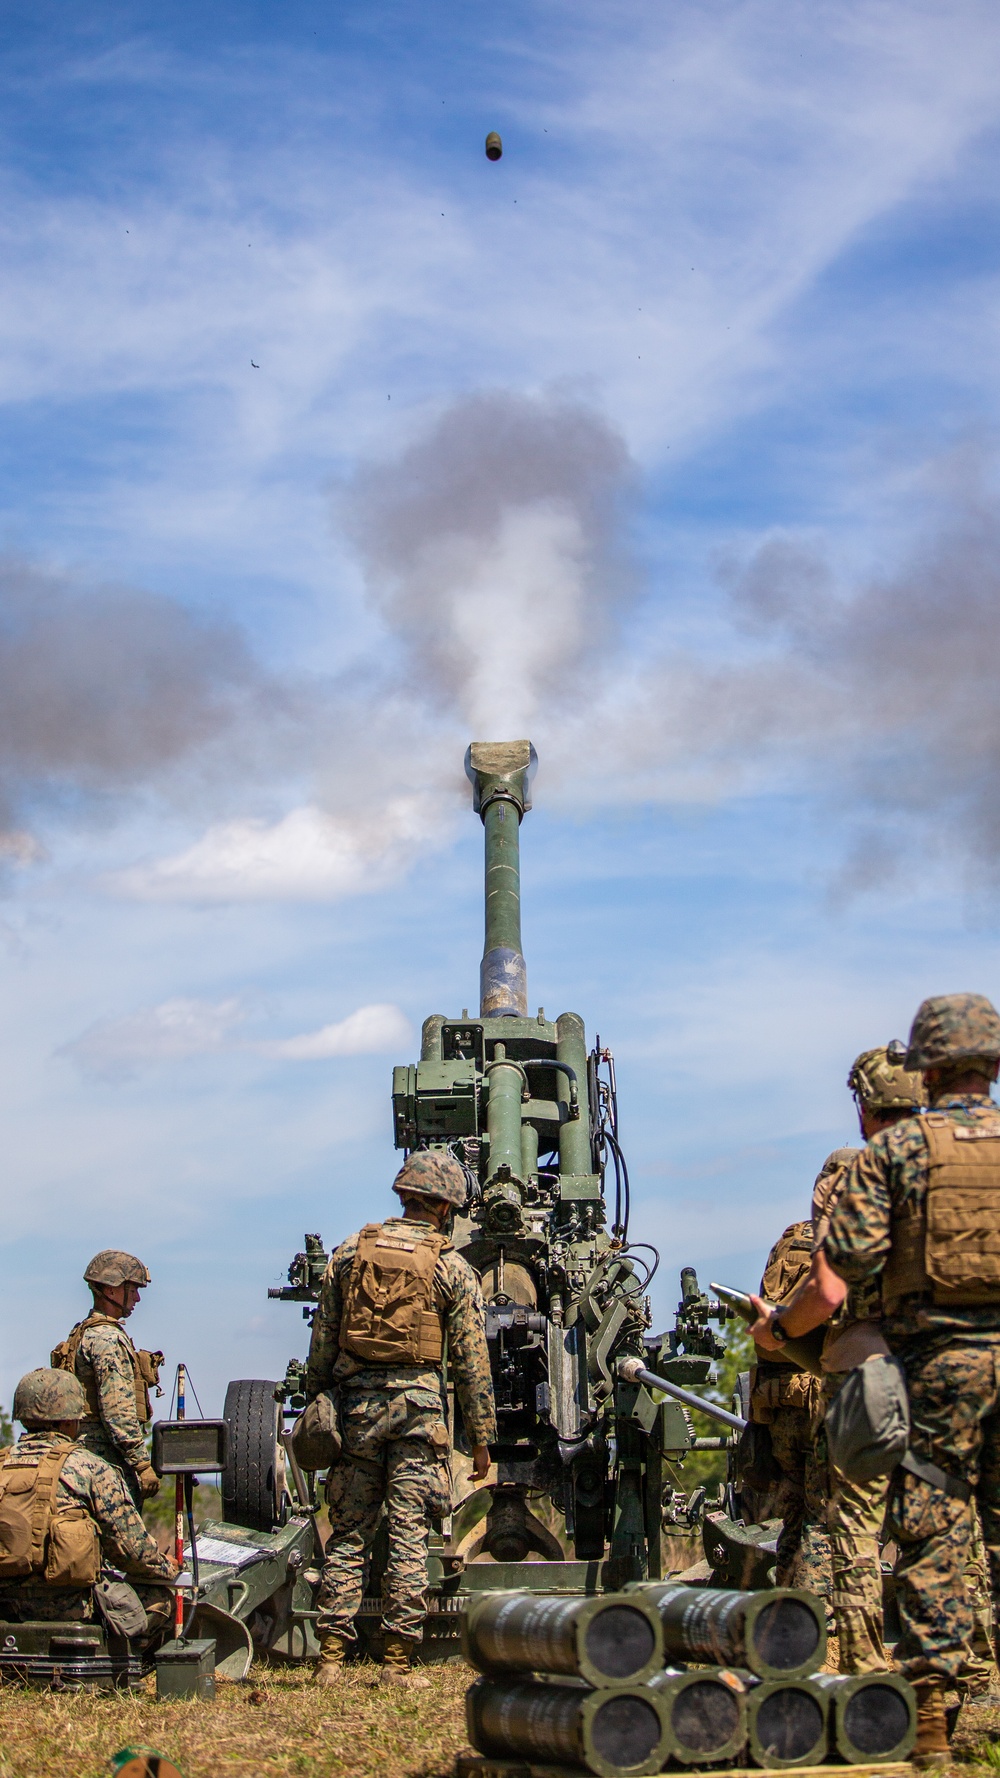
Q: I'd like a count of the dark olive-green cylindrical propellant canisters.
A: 6